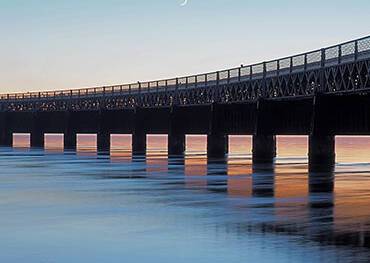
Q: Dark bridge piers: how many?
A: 9